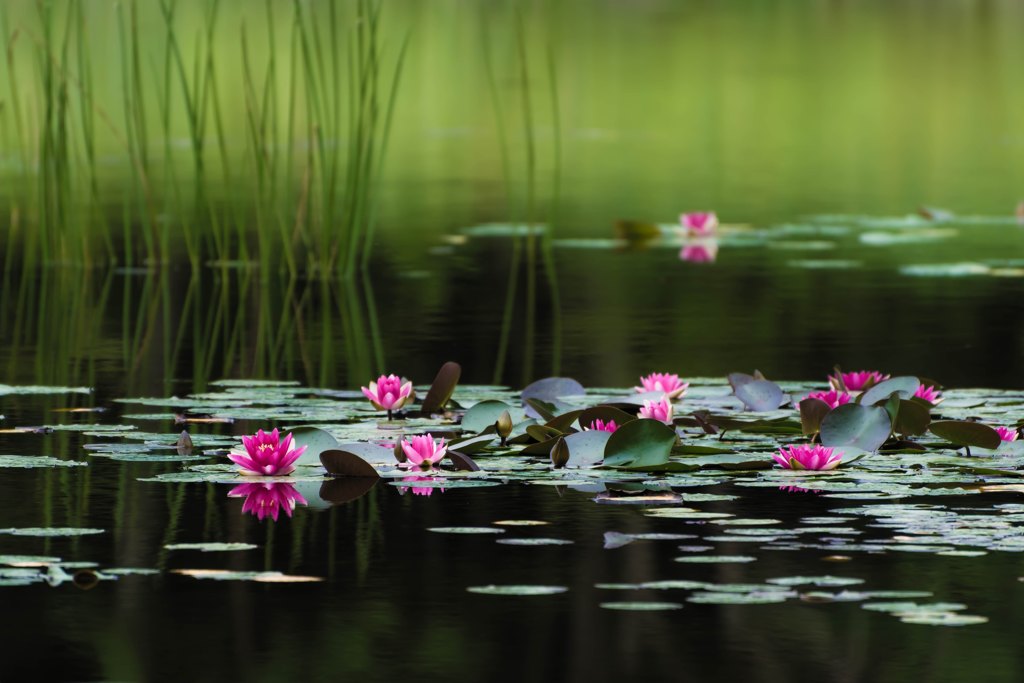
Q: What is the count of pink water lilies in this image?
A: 12